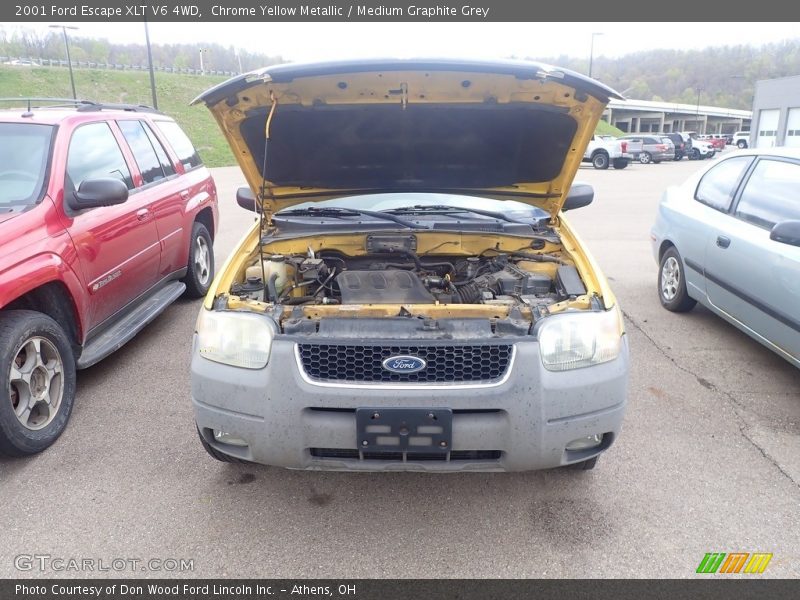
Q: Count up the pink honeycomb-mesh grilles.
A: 0